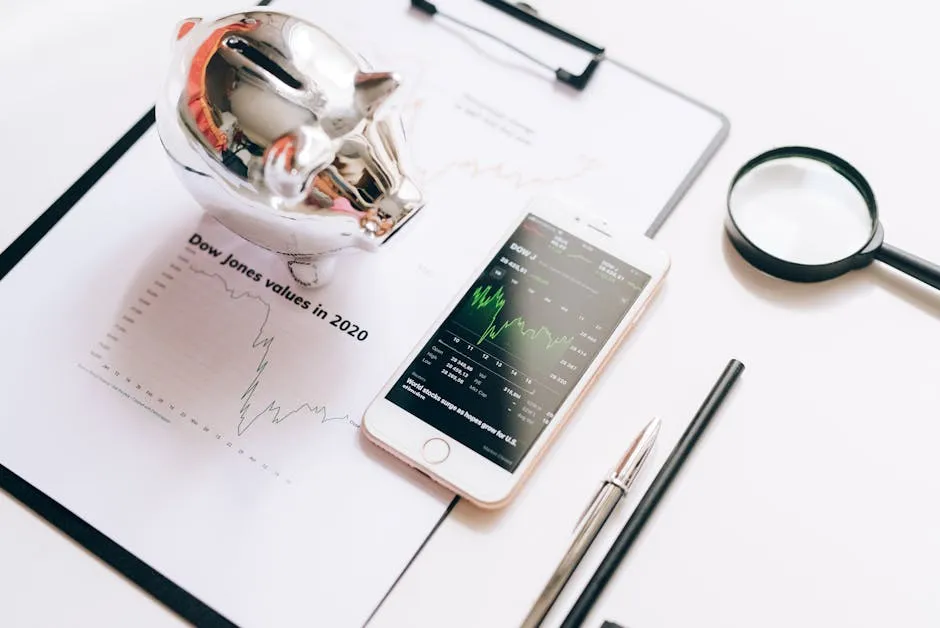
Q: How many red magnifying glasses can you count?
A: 0